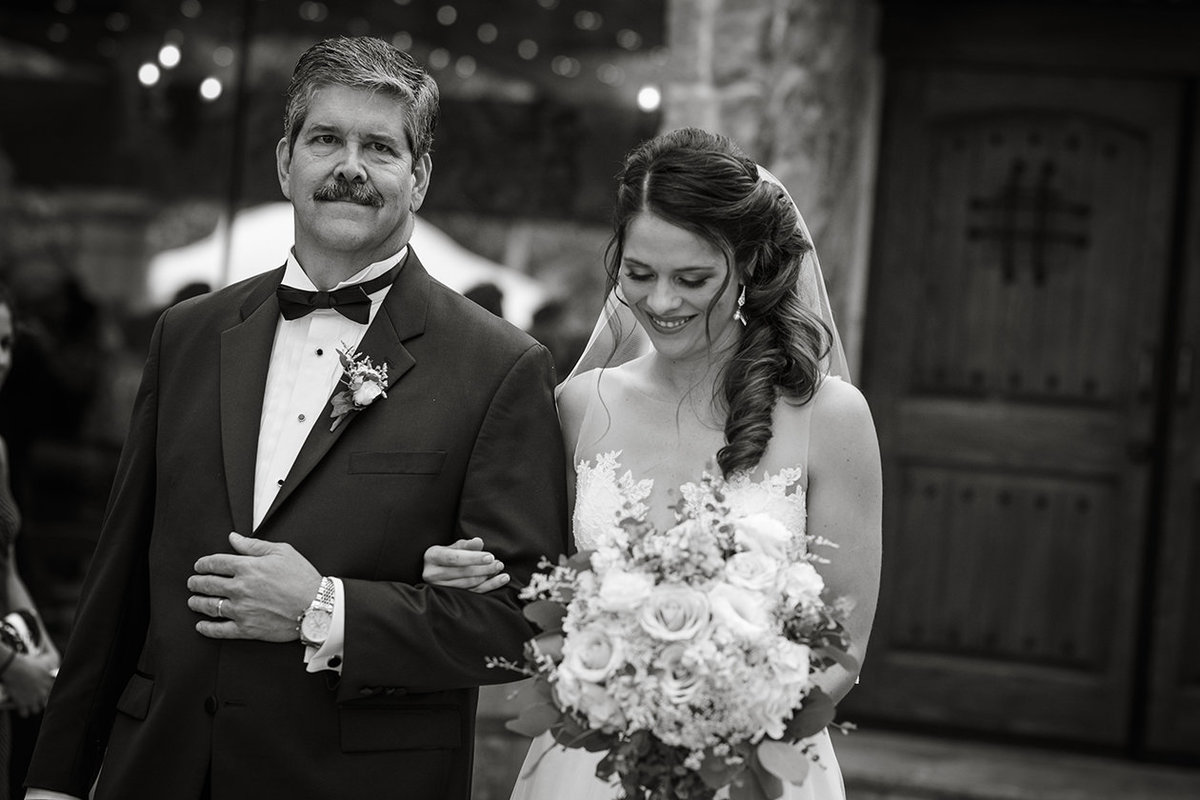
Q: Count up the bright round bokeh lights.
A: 4